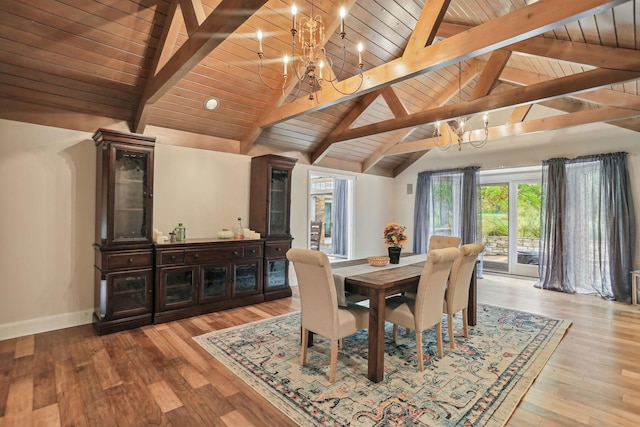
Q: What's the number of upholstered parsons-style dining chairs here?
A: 4